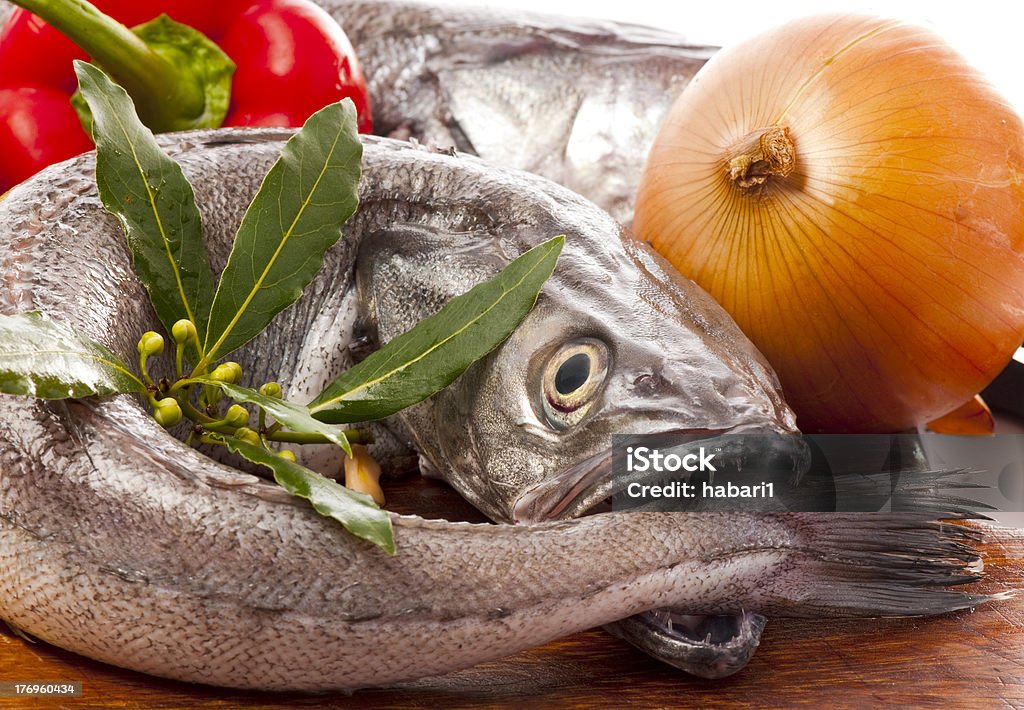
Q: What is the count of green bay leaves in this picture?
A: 6